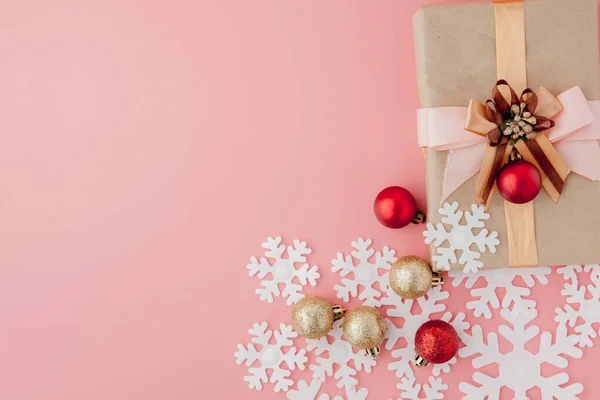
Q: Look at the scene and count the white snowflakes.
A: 12